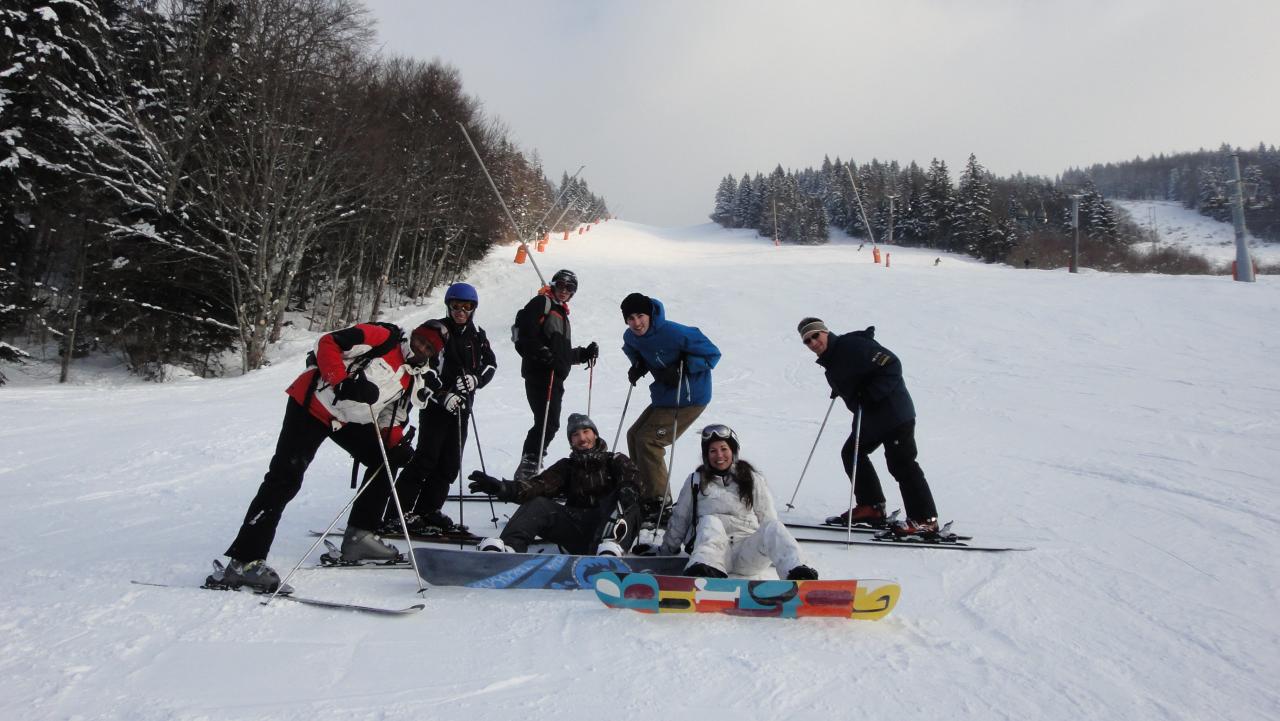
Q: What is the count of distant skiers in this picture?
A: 2